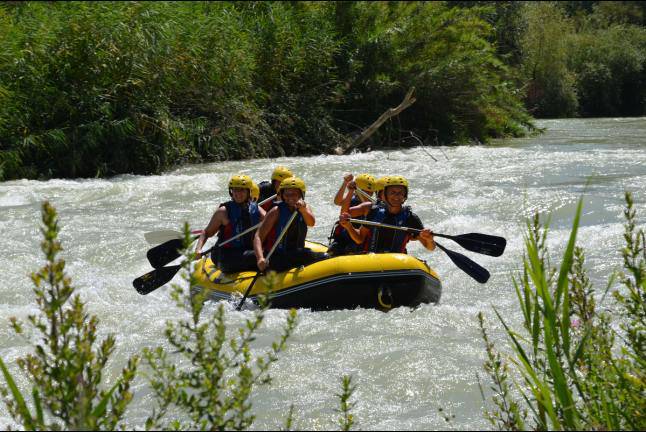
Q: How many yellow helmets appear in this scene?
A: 7